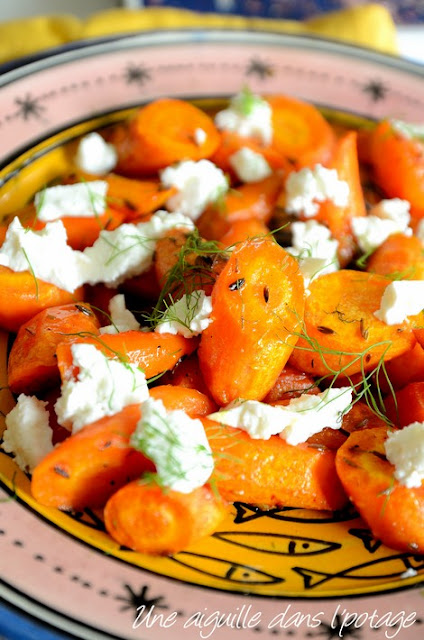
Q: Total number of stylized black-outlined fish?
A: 5